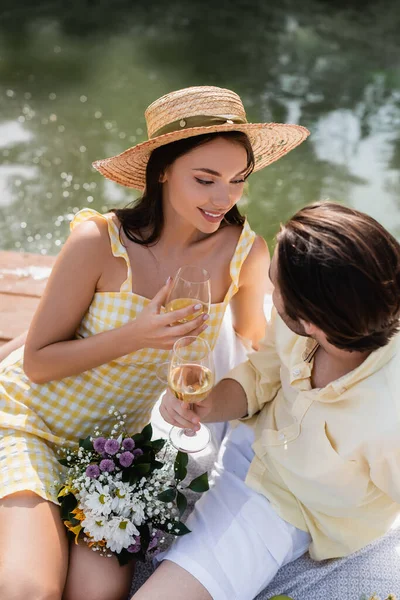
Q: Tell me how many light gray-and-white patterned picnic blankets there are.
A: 1